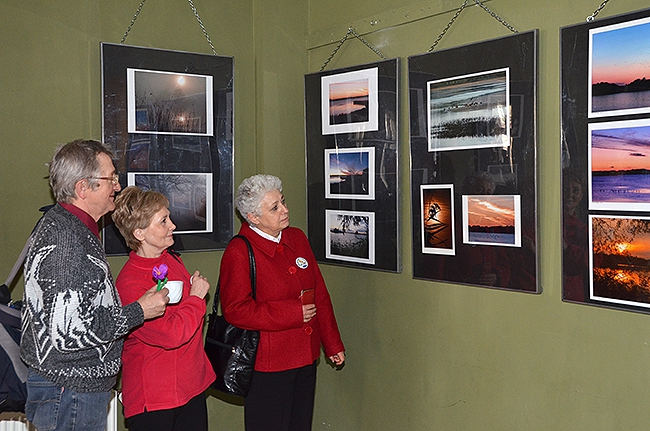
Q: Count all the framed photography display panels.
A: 4